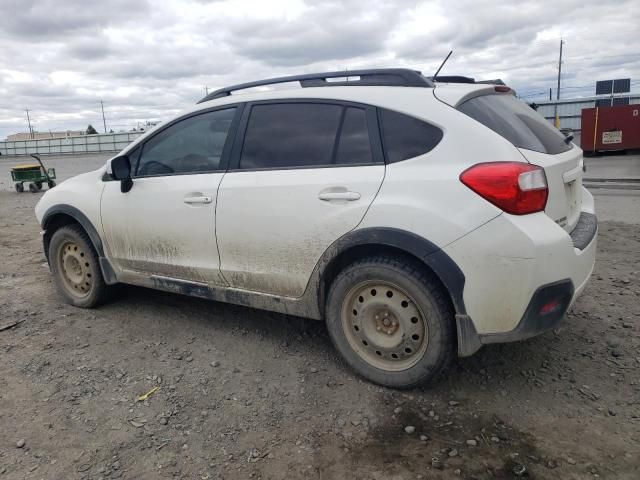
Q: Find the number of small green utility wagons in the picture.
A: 1